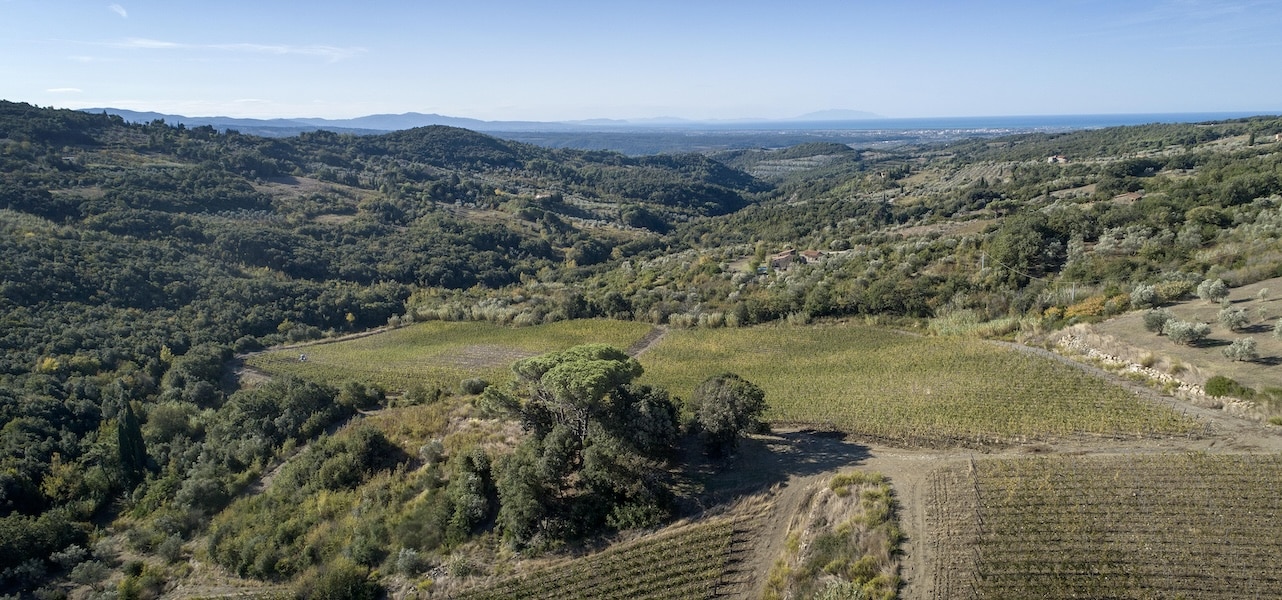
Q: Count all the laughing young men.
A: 0